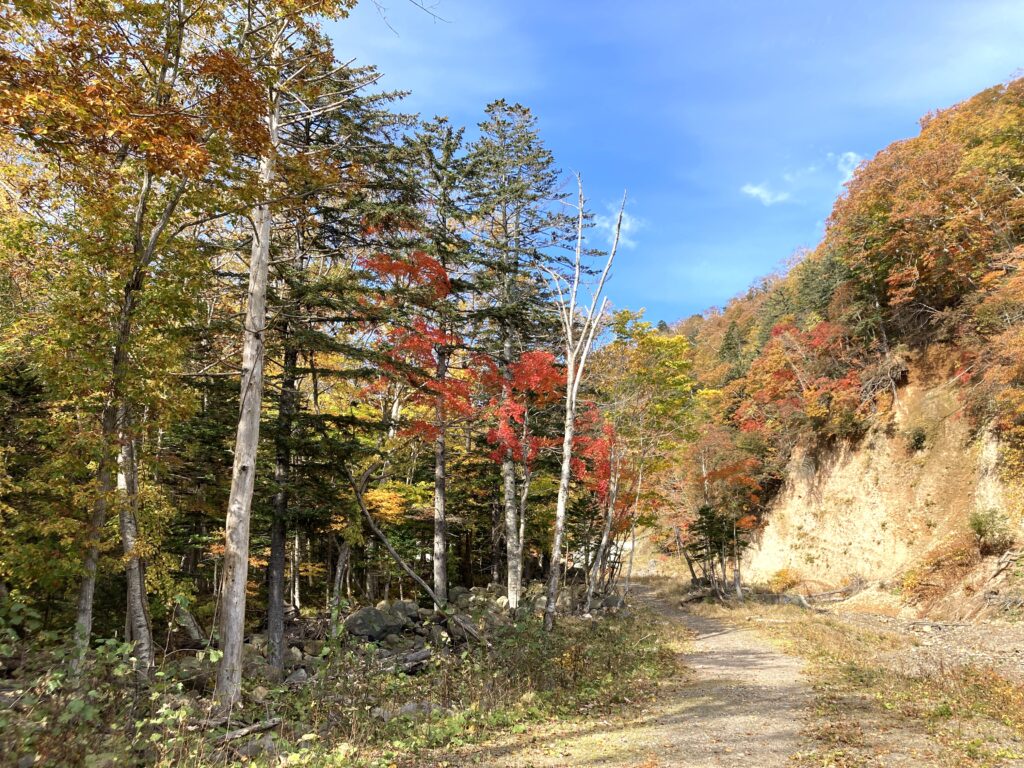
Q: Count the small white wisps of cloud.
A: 3